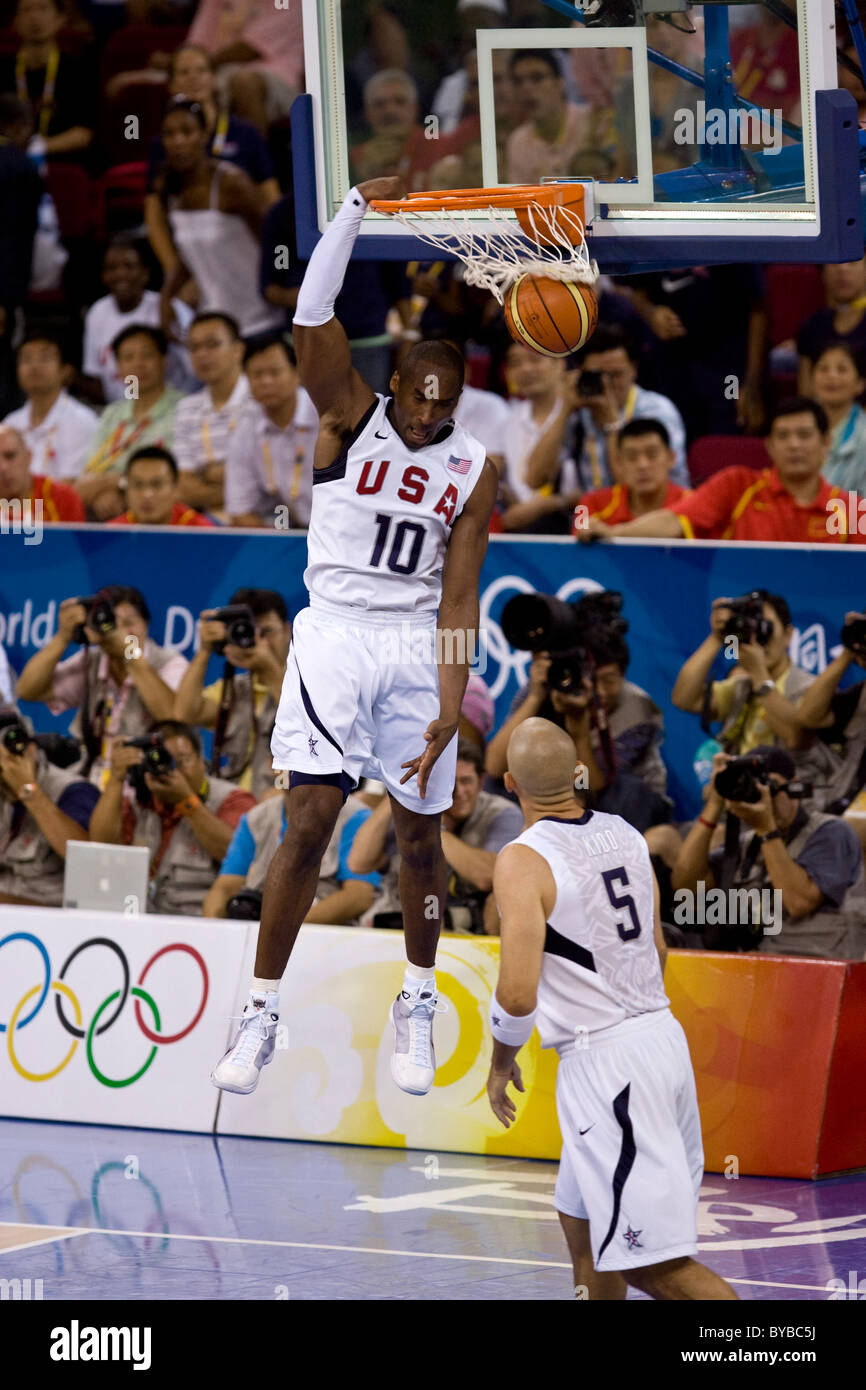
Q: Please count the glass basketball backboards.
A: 1